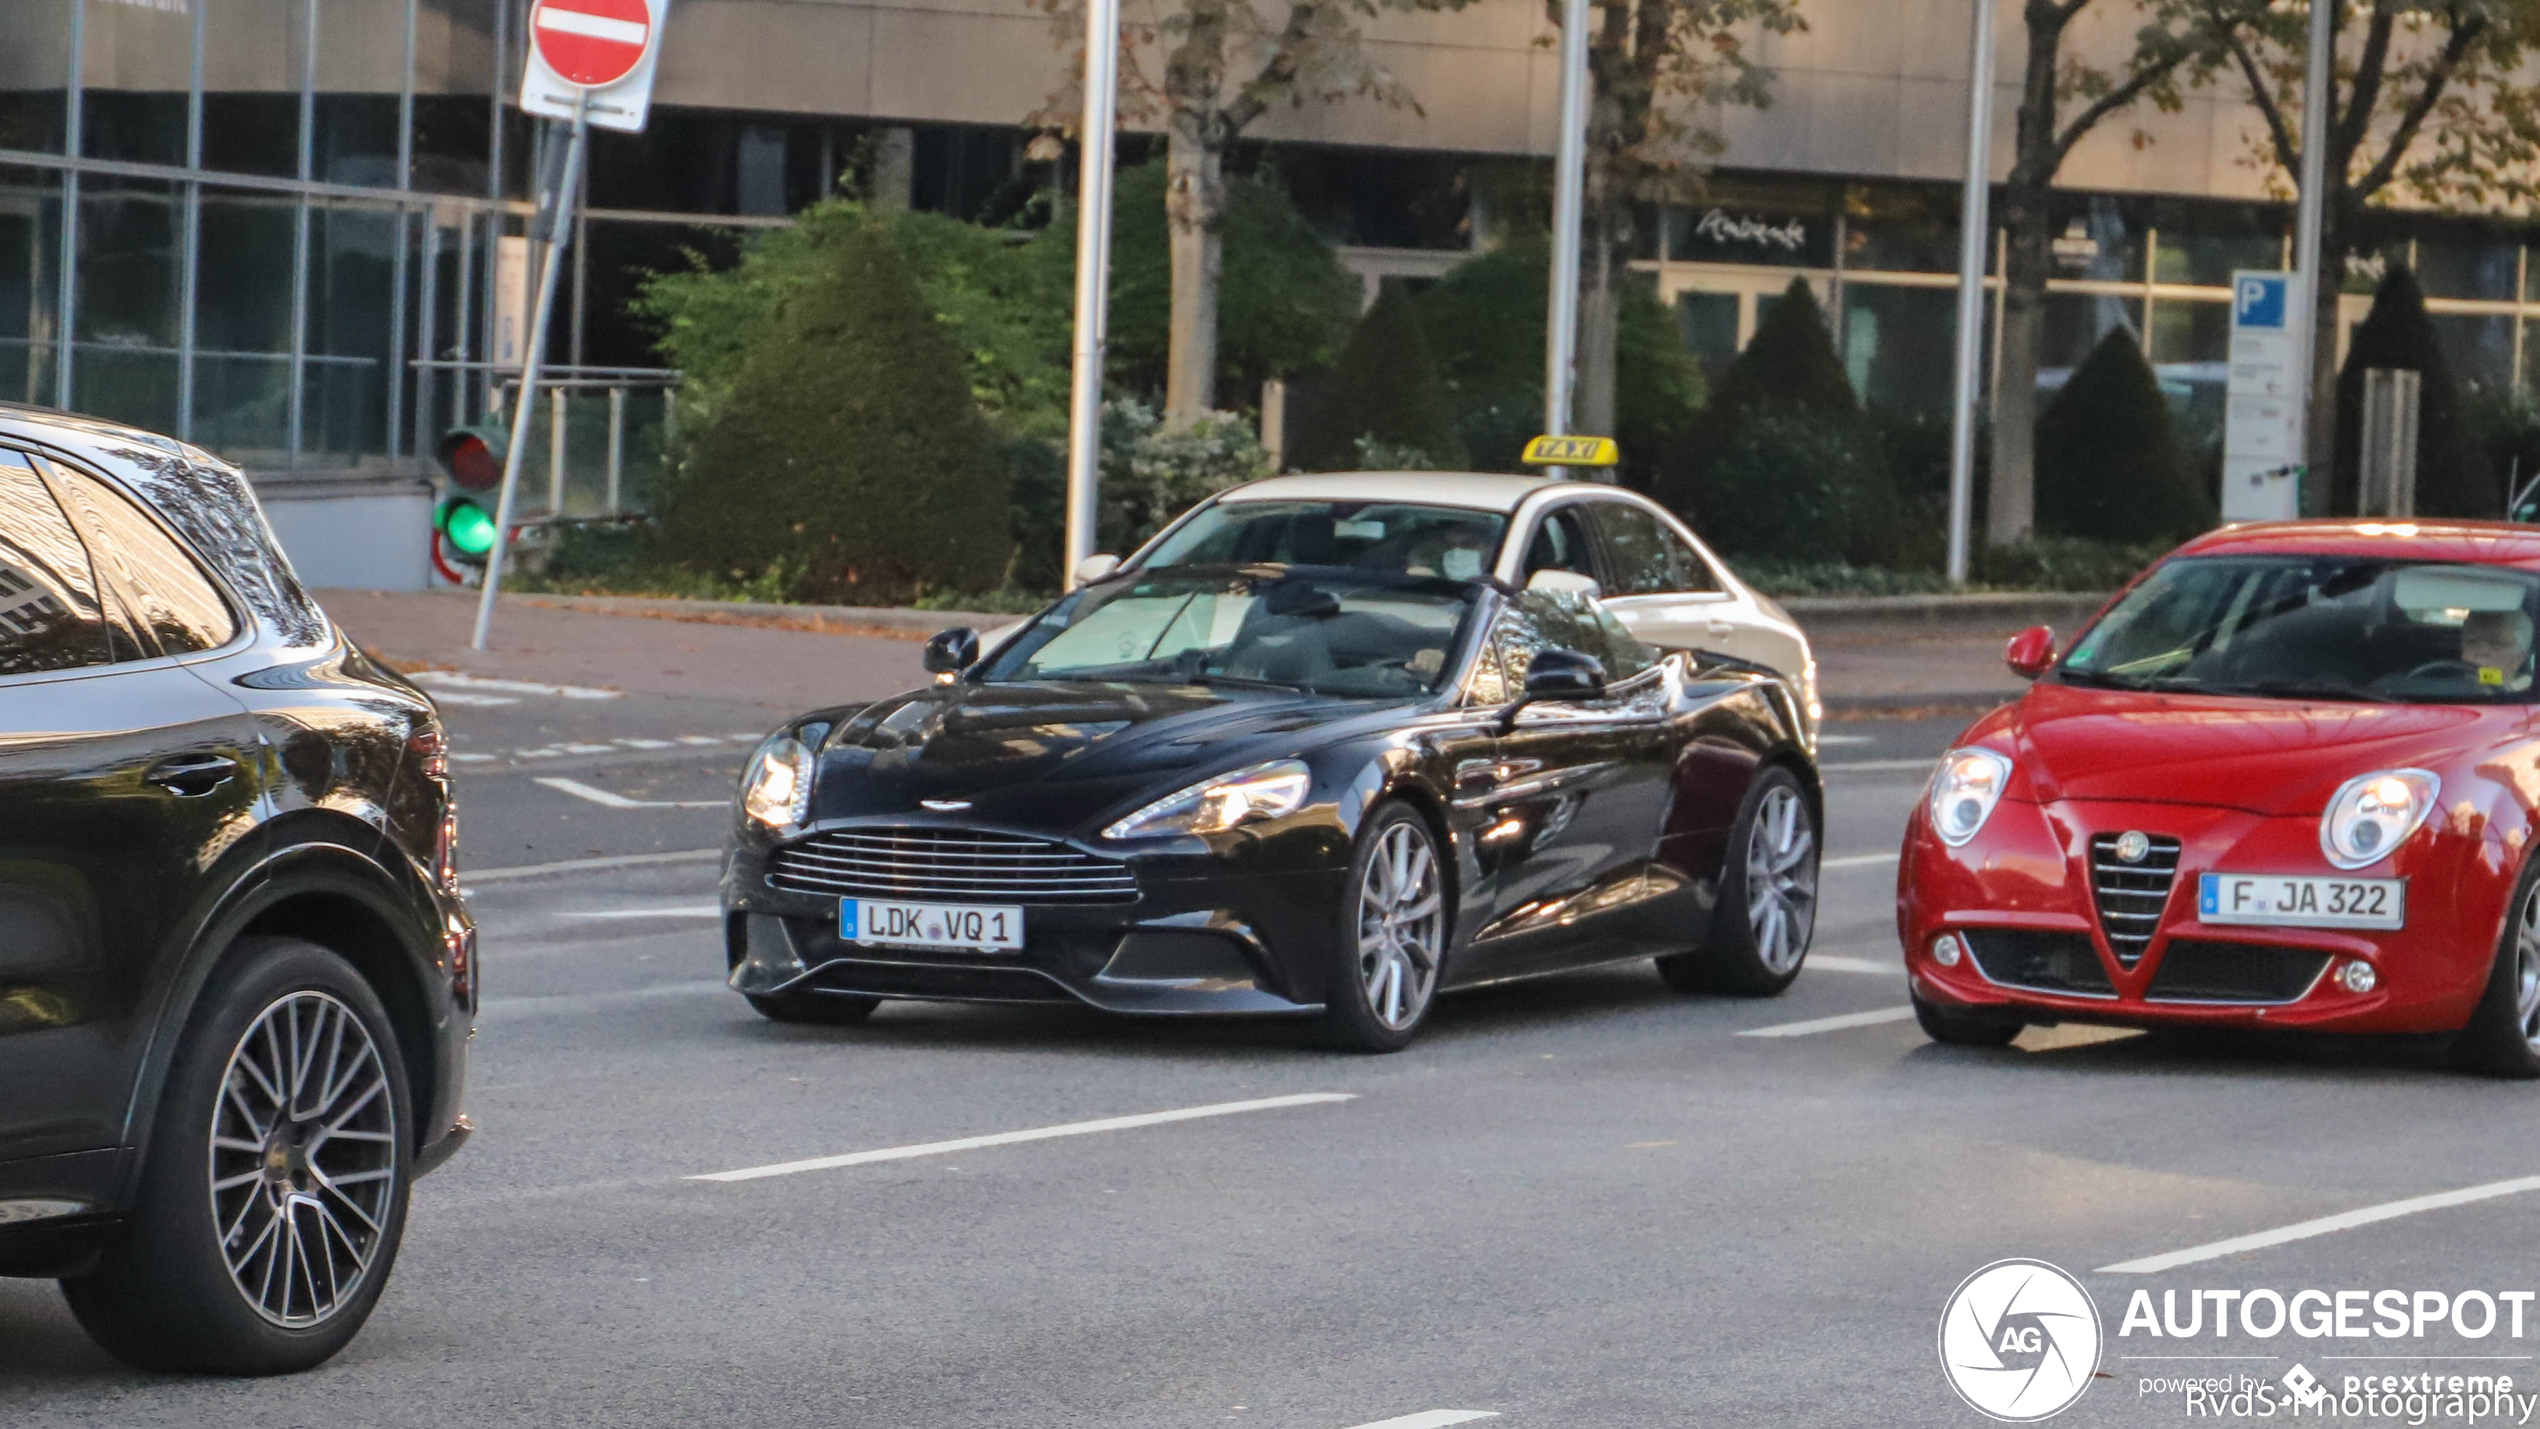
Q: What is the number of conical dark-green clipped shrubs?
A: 5